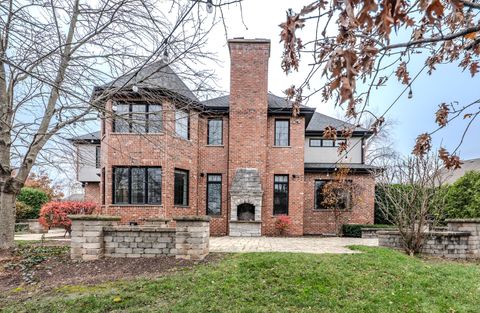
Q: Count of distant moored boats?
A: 0